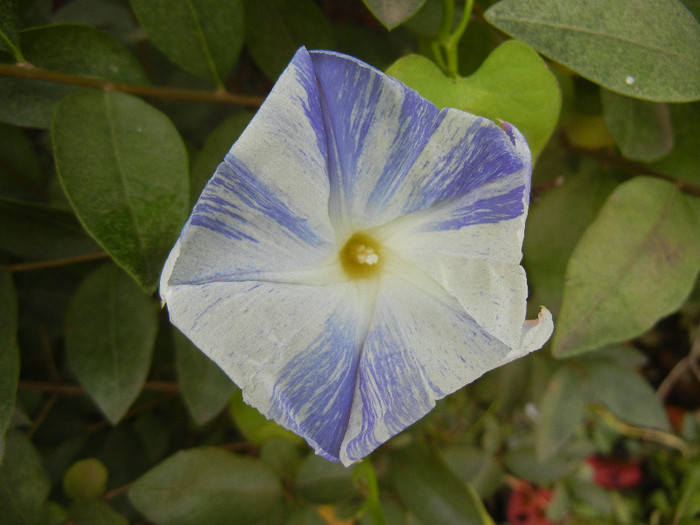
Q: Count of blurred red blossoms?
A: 2